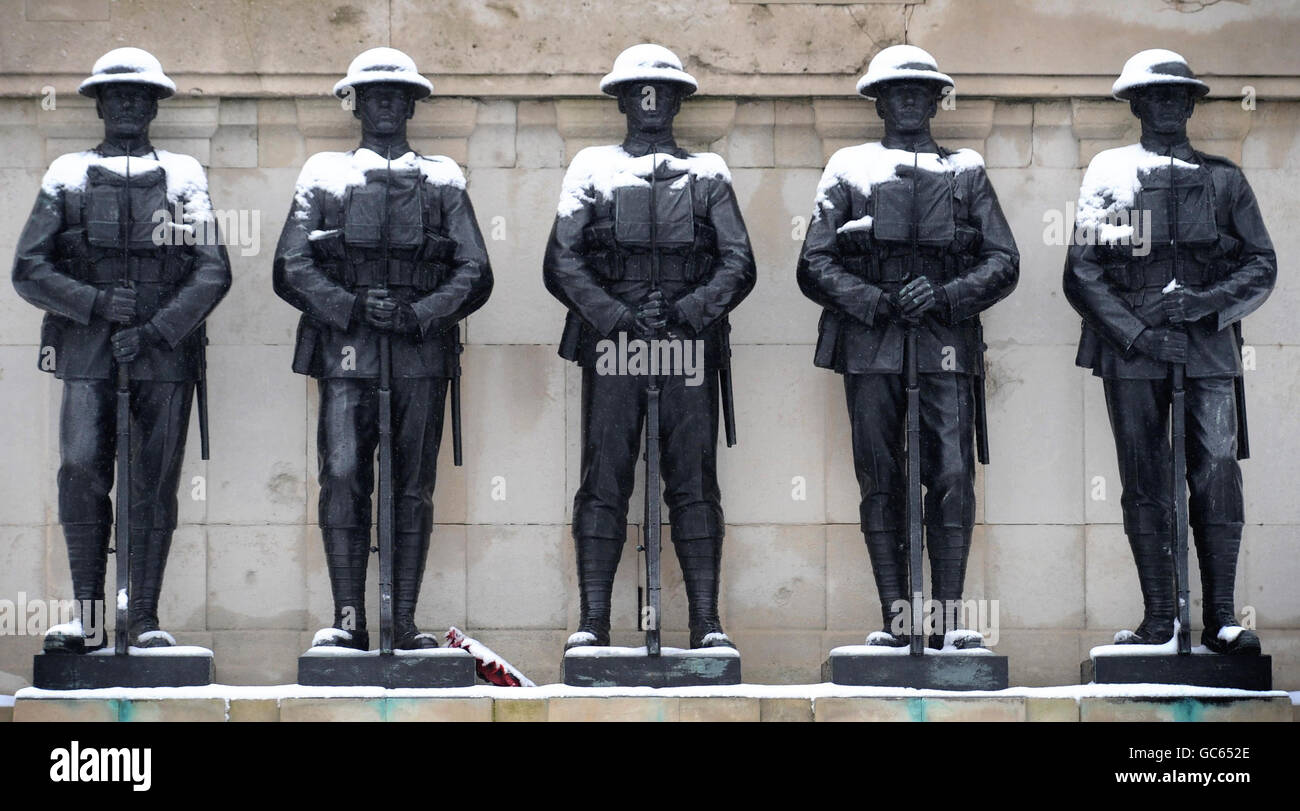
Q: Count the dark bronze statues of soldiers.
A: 5